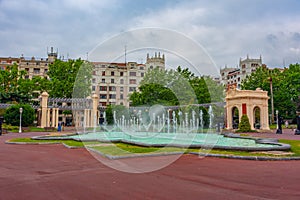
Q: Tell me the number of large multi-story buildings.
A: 3